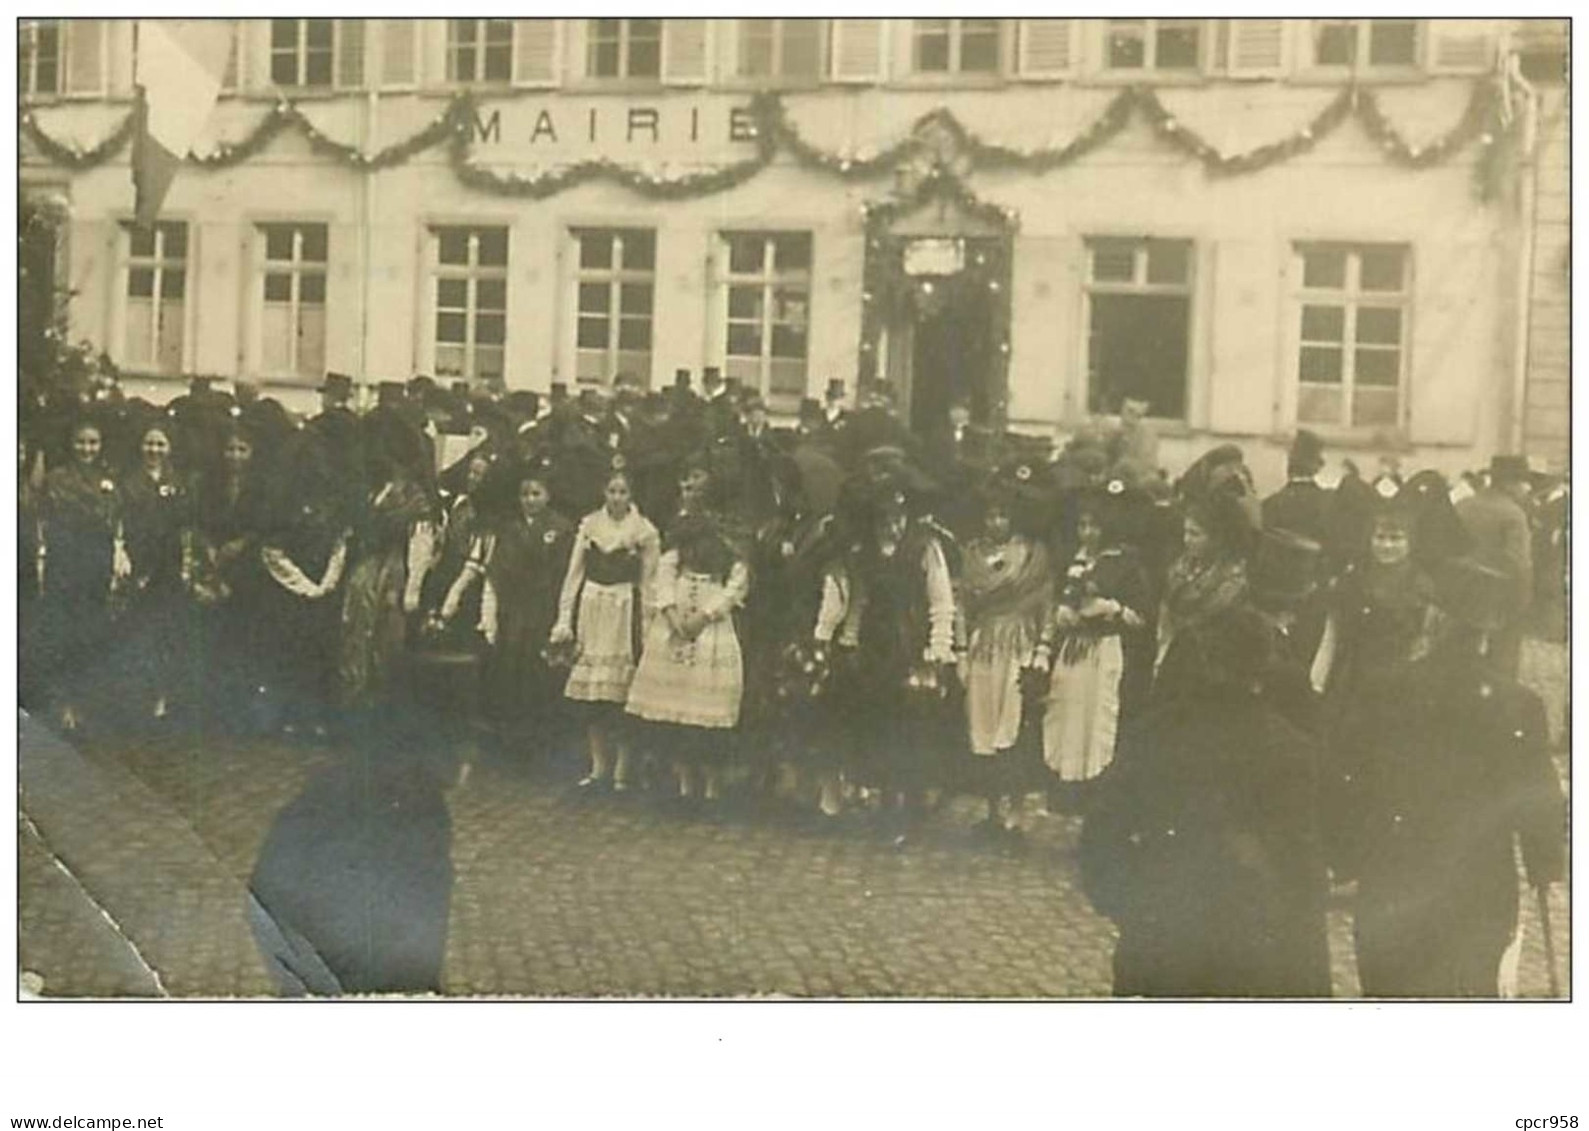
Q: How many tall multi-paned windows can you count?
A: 7